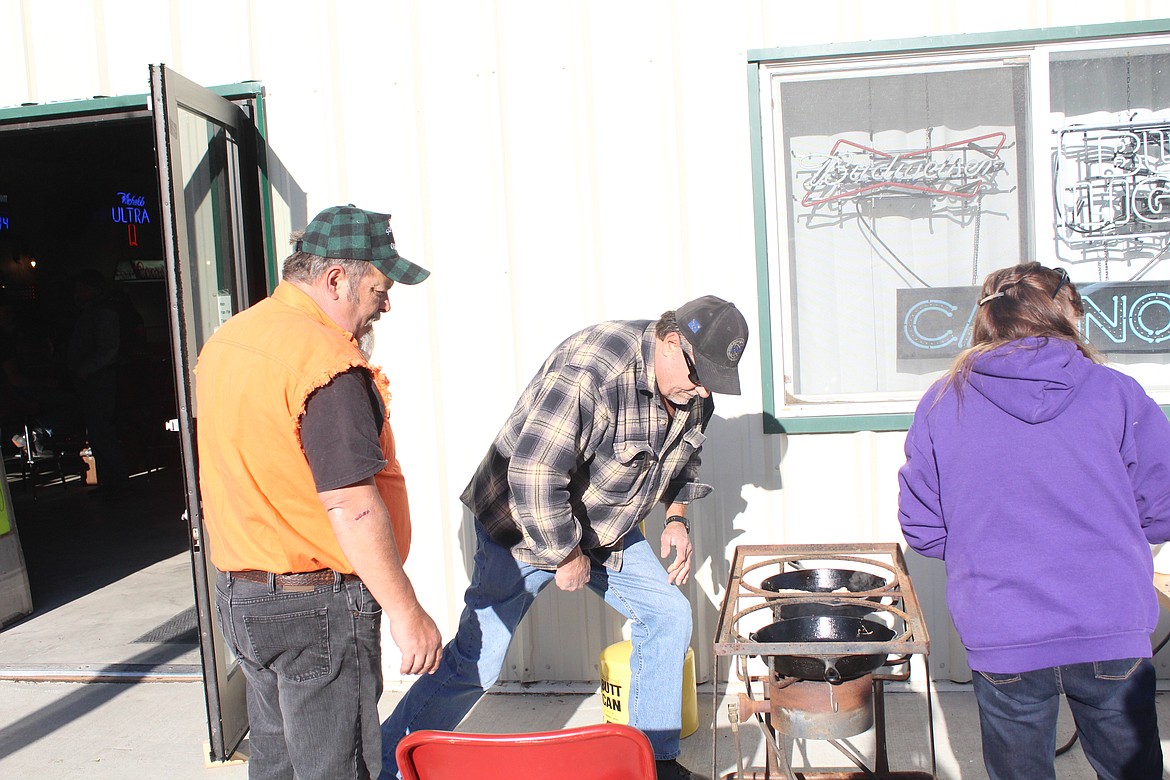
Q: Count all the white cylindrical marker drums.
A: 0